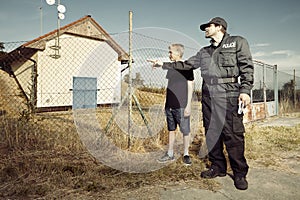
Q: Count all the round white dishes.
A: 3